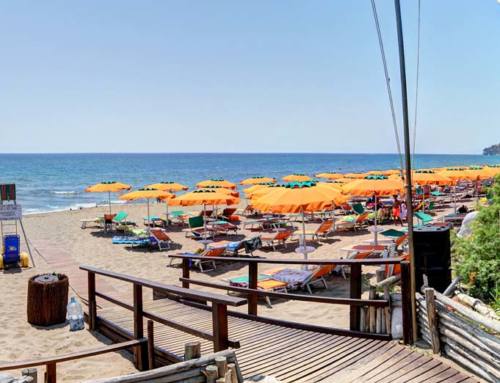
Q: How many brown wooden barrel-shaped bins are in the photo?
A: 1